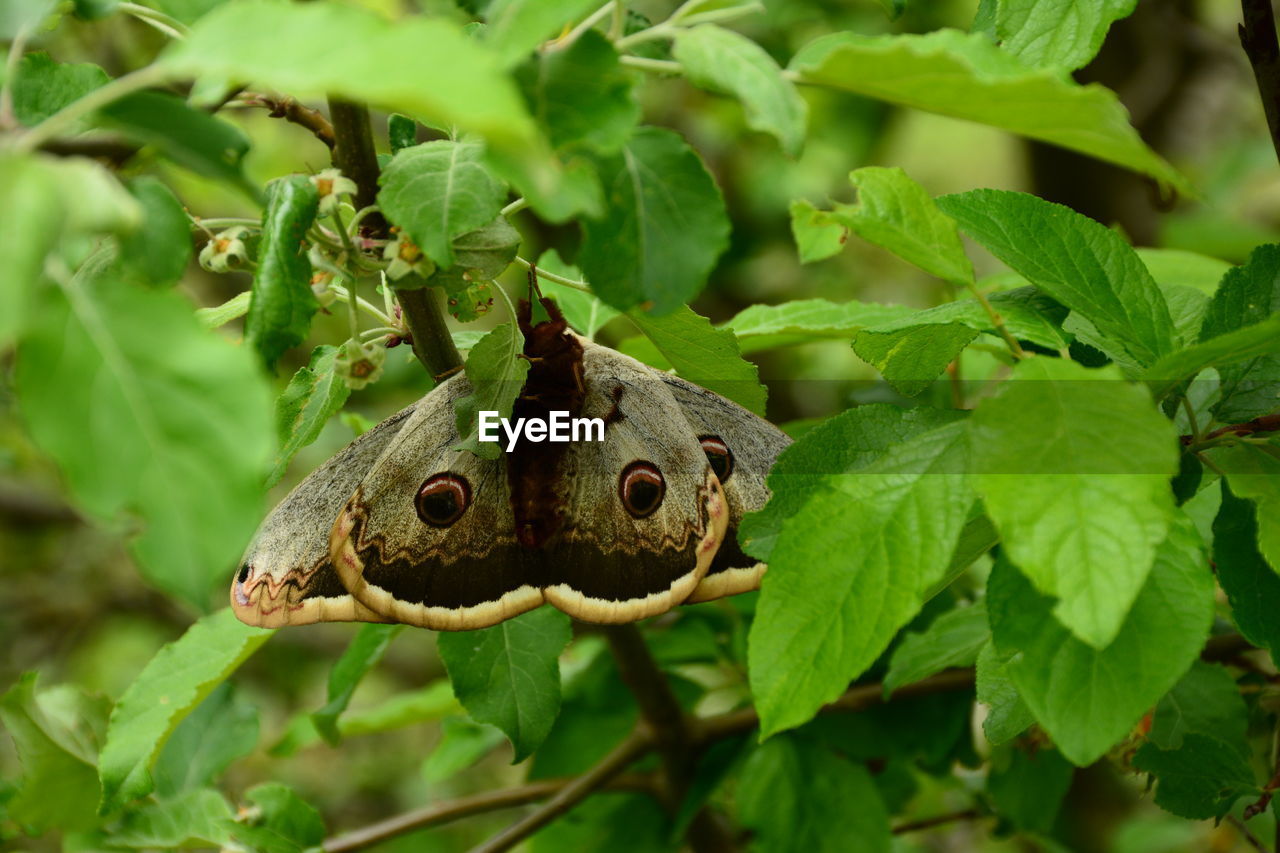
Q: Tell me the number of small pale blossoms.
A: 5